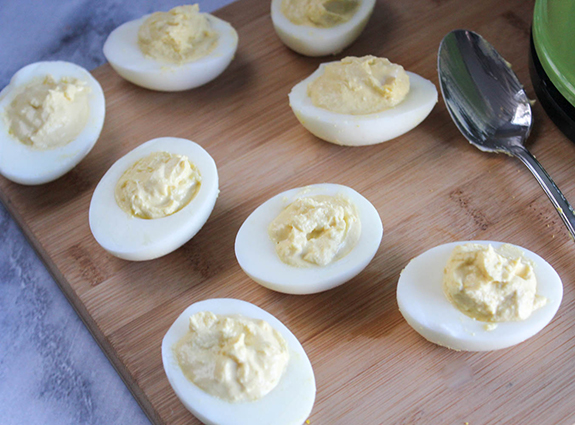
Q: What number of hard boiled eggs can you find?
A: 8